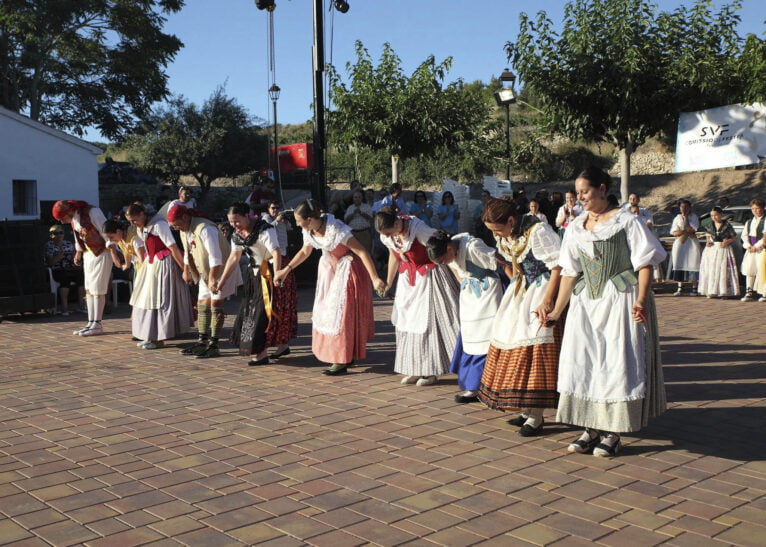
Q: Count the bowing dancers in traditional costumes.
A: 10